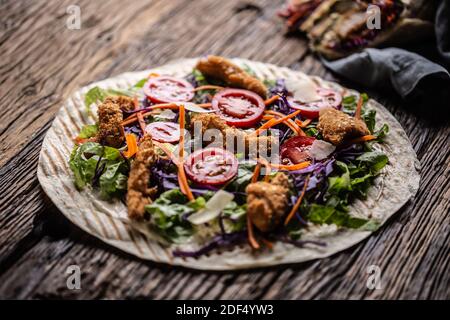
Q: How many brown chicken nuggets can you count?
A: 6